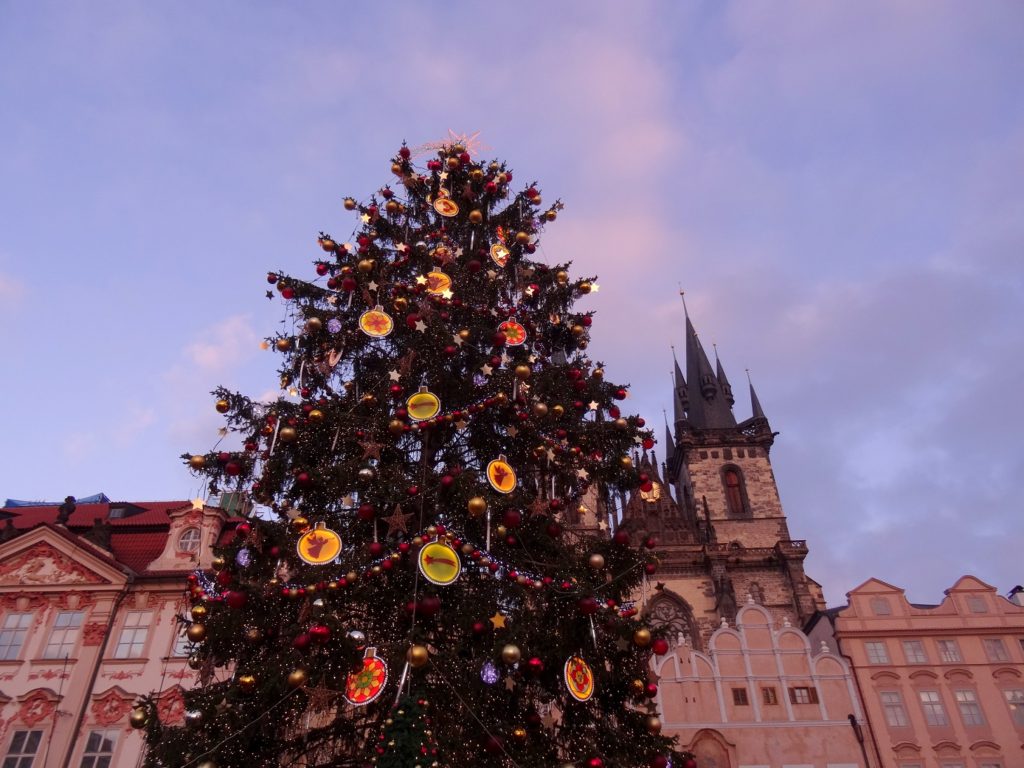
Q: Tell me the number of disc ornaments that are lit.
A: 11